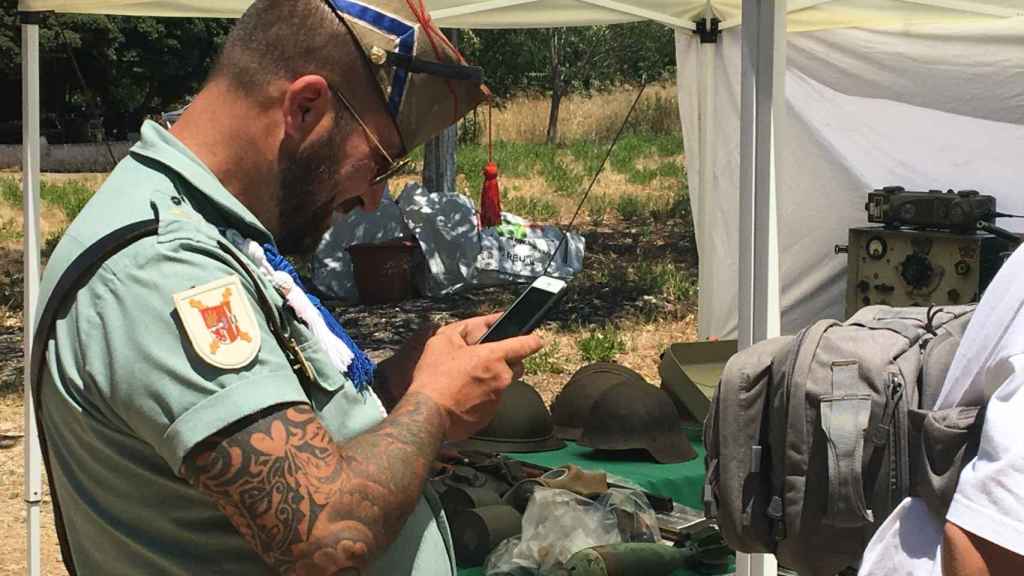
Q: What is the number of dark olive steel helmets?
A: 3